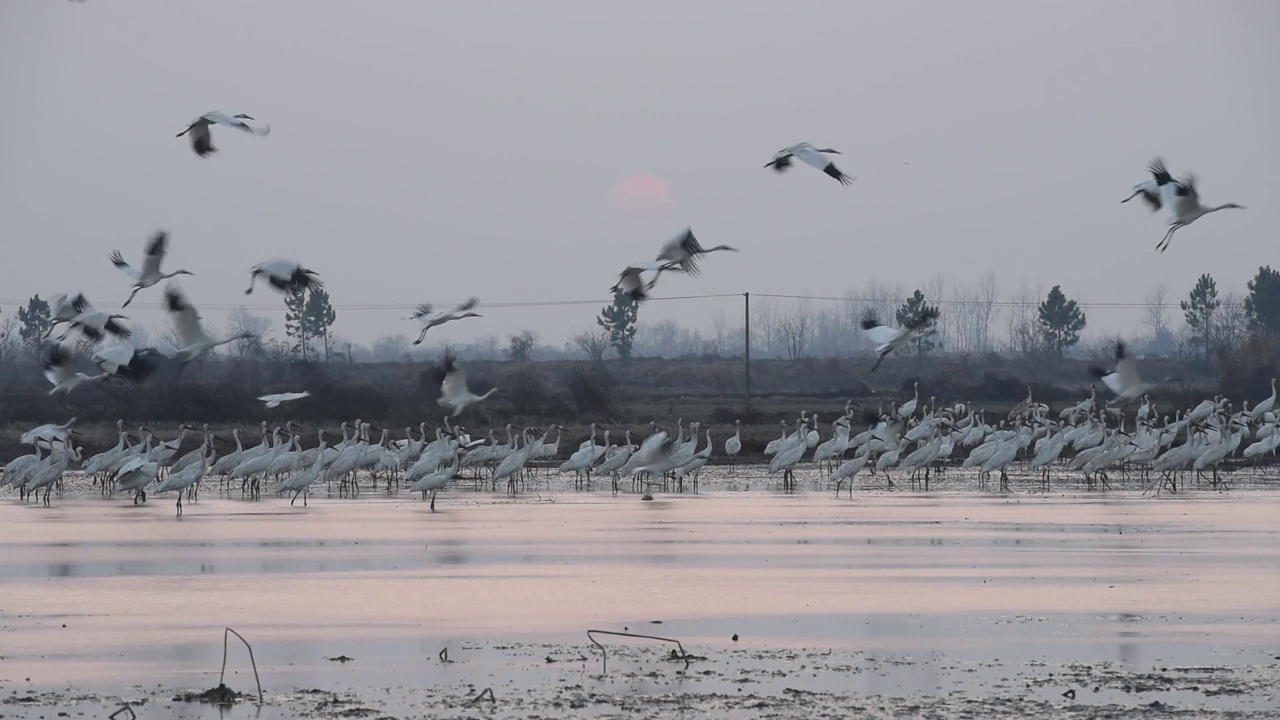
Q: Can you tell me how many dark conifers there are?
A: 8